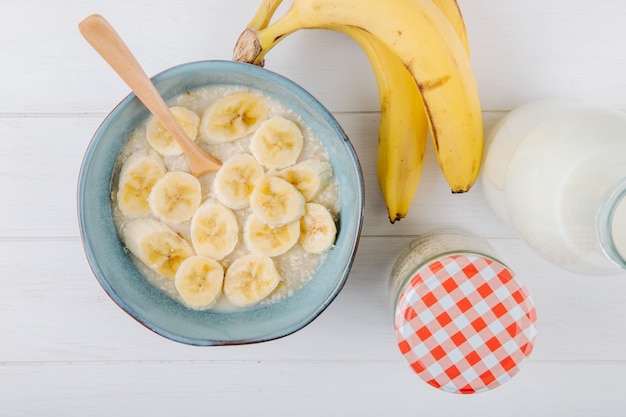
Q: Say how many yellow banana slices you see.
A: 14